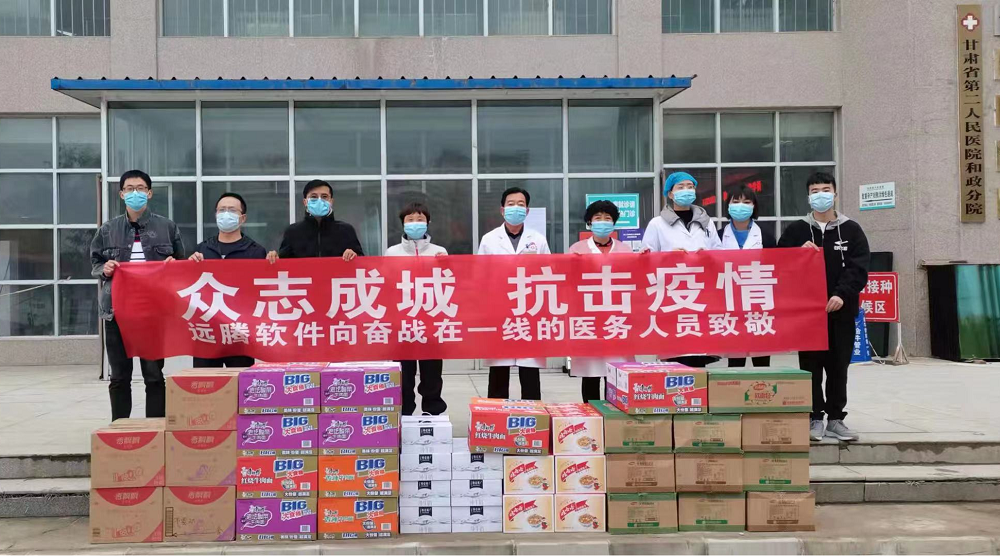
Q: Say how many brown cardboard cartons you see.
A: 15